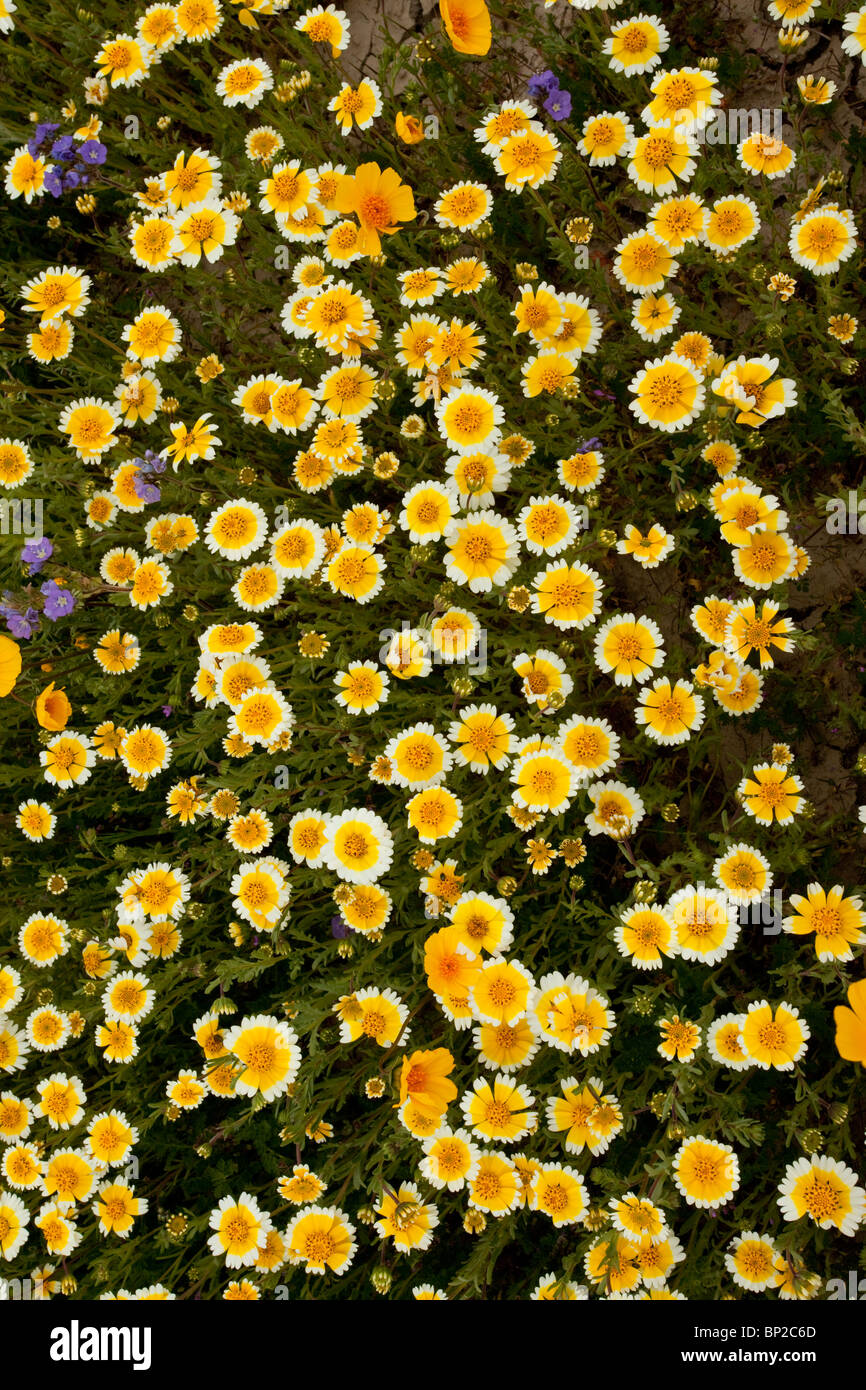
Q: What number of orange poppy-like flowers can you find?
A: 8